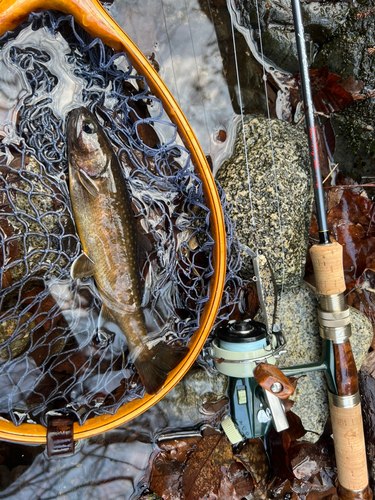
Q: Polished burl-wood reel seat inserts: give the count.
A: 1